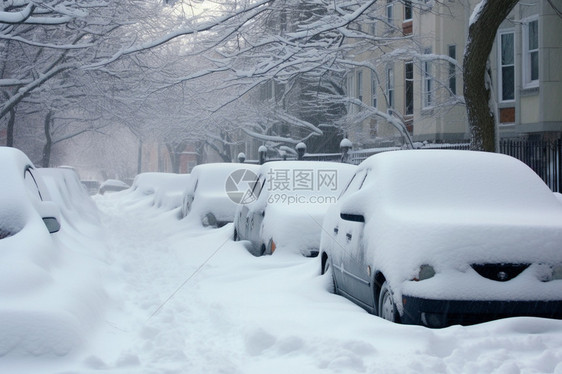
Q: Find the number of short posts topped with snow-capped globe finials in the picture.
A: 4